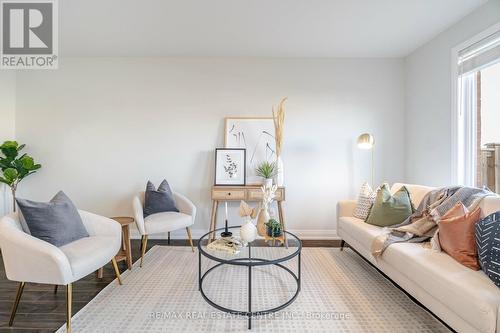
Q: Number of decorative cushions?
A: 6